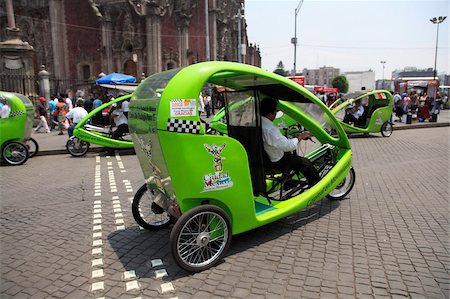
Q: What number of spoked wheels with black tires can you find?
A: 7